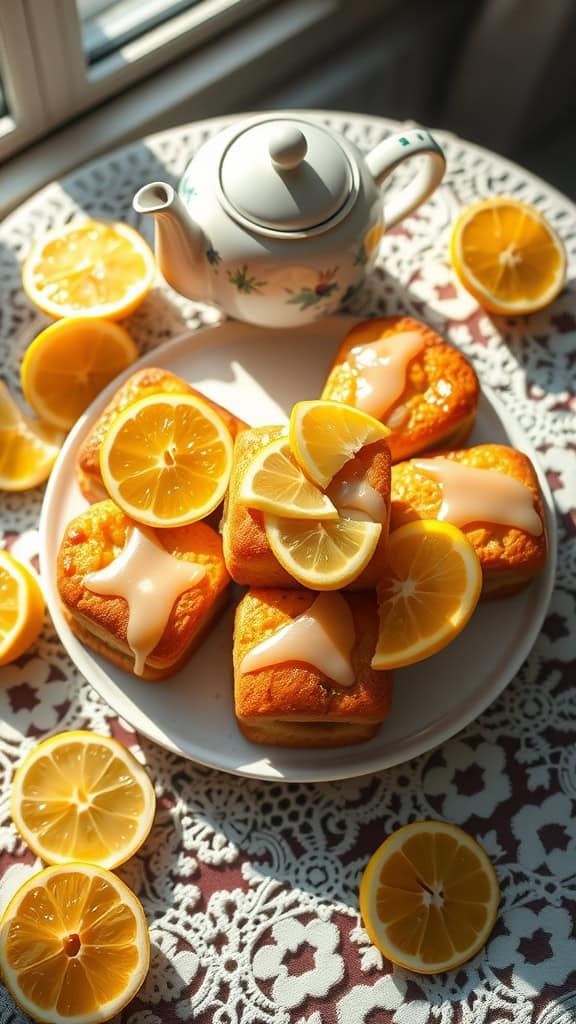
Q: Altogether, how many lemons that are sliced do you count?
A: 13